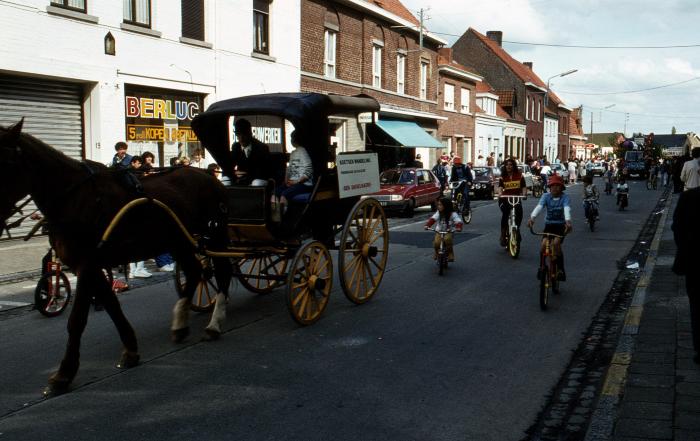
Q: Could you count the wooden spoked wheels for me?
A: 4